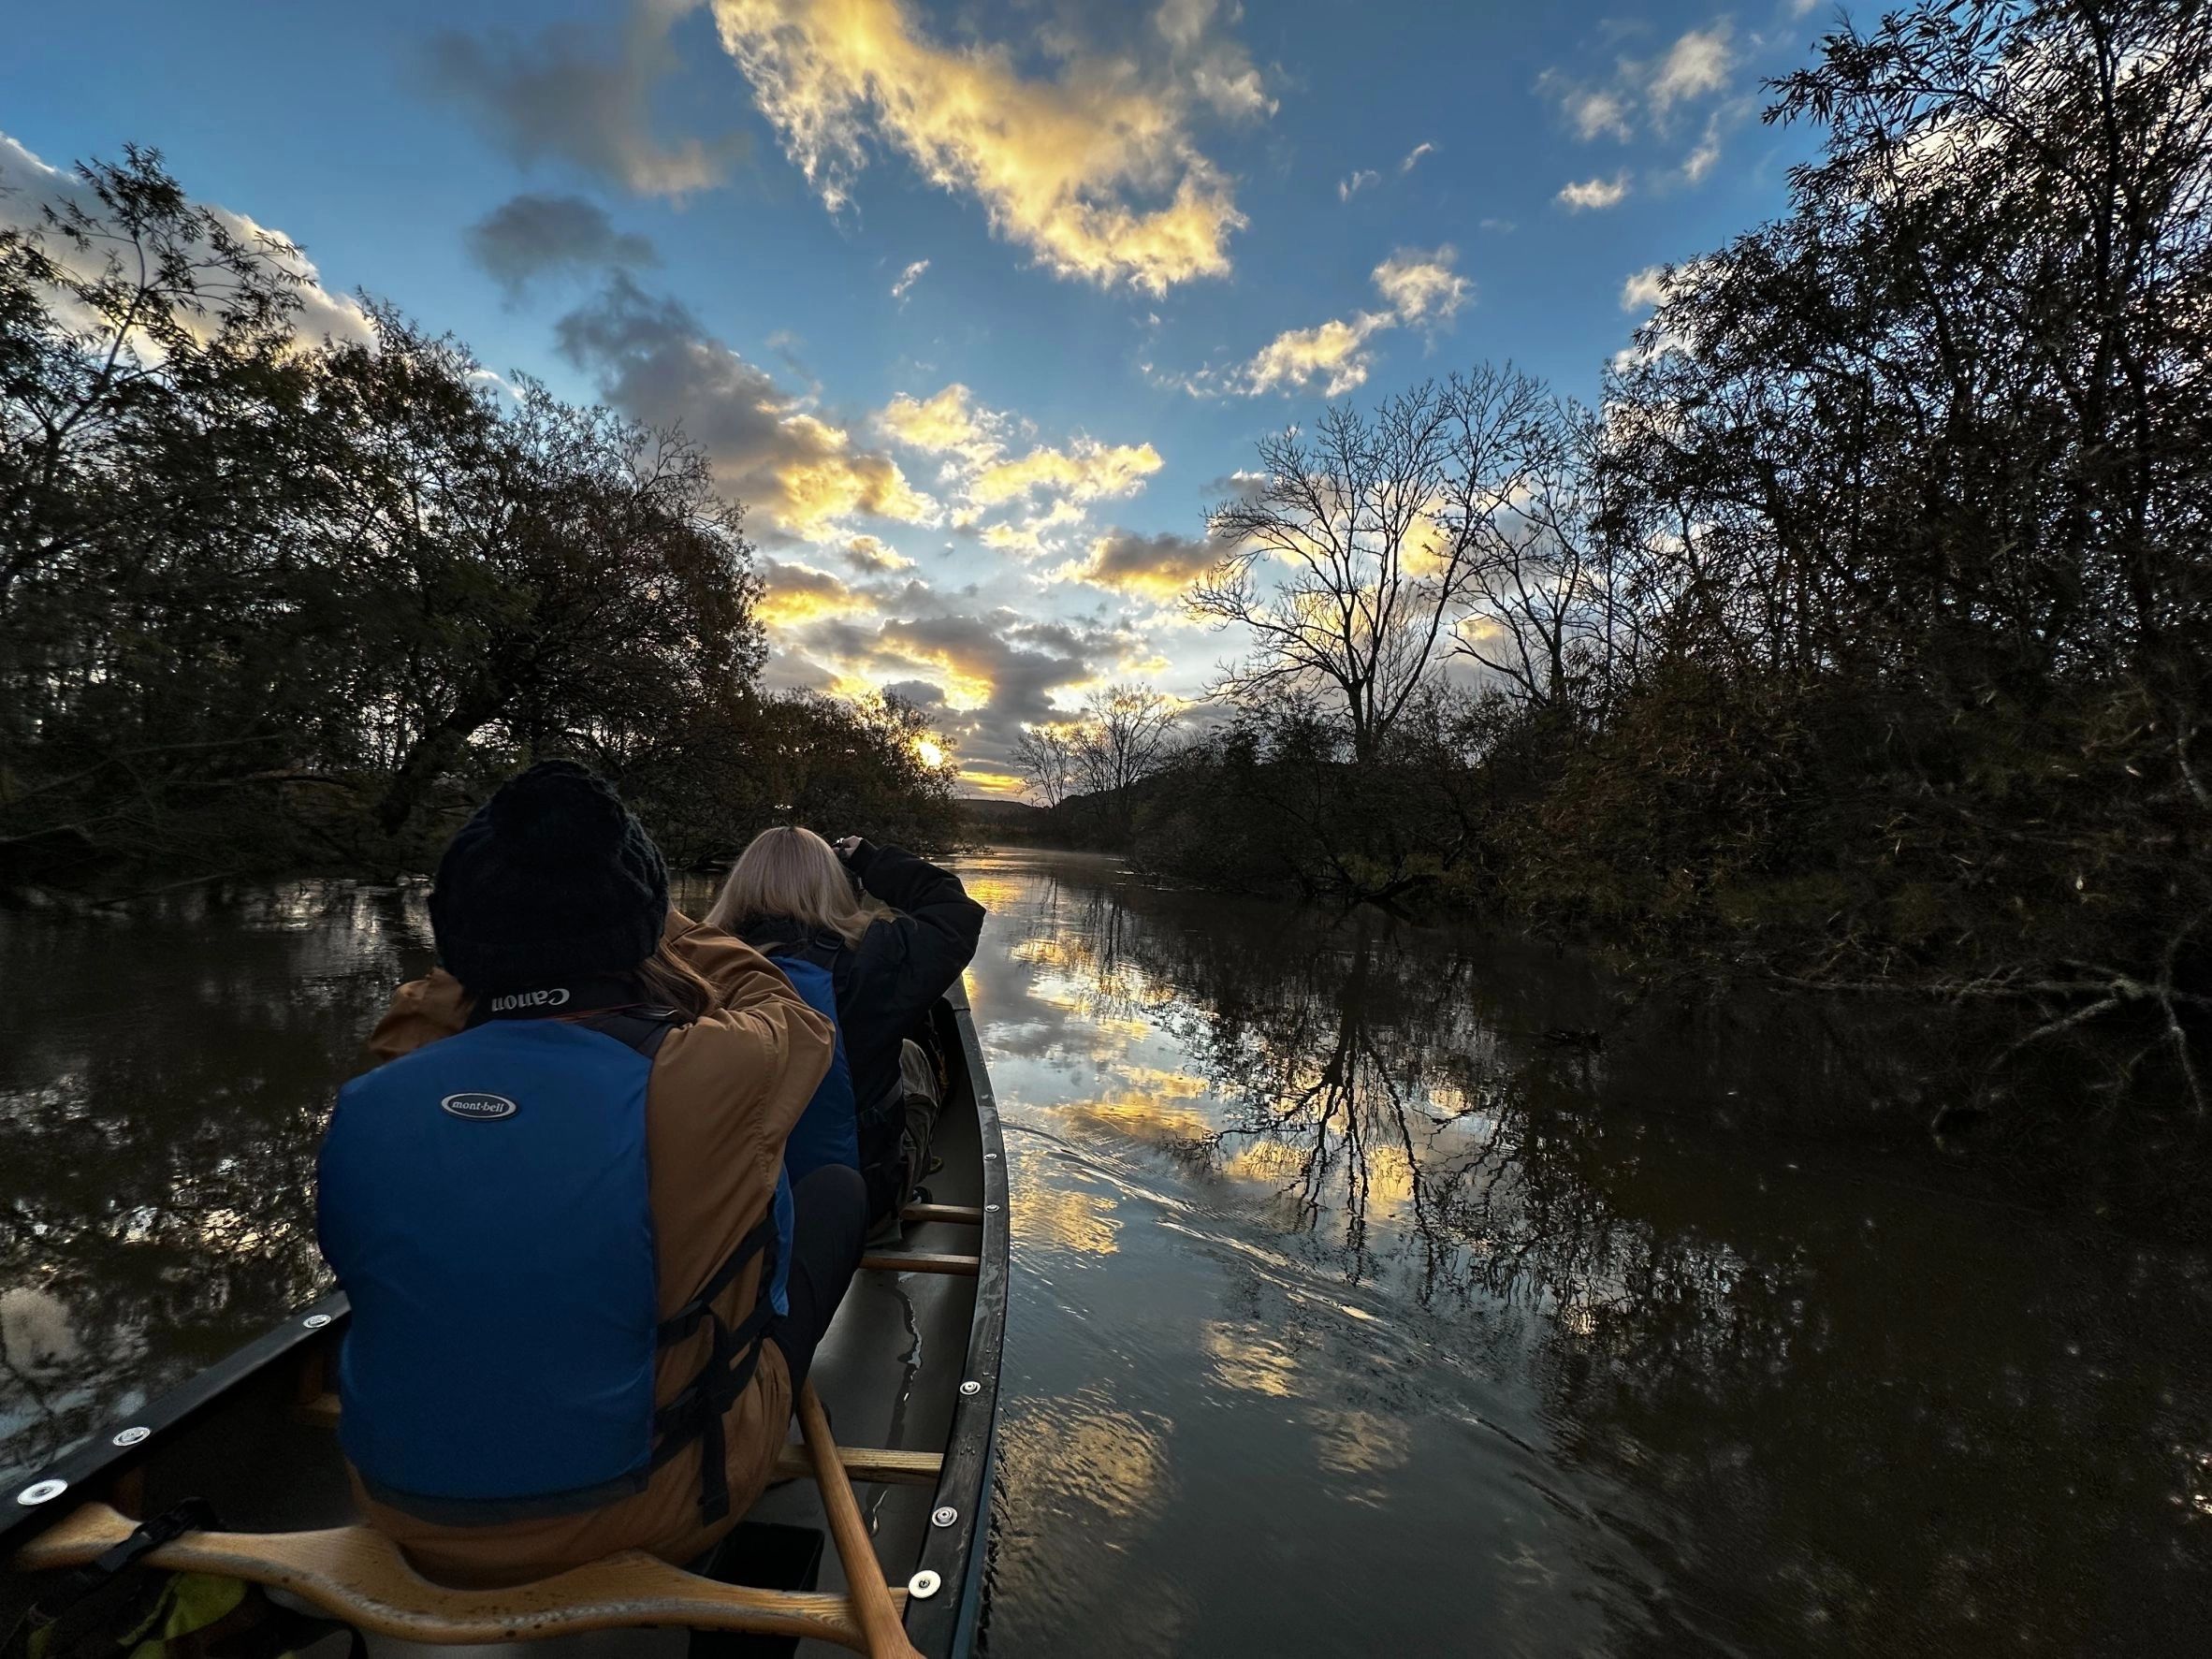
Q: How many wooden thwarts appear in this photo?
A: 4